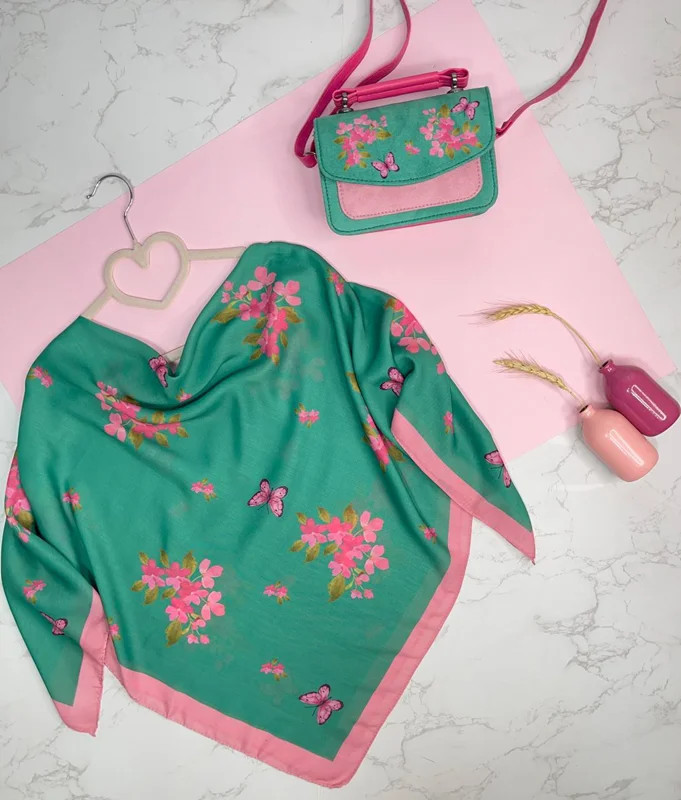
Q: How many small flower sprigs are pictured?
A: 13